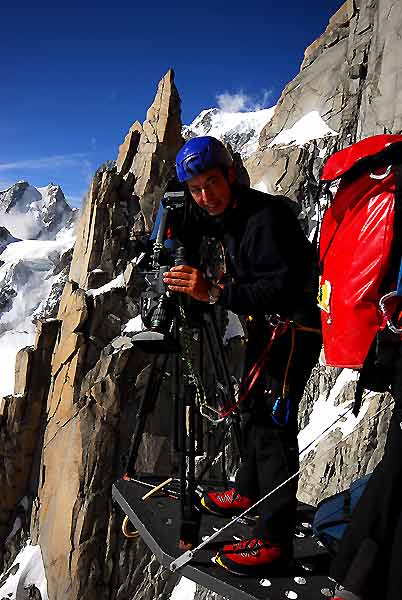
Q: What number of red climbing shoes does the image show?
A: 2